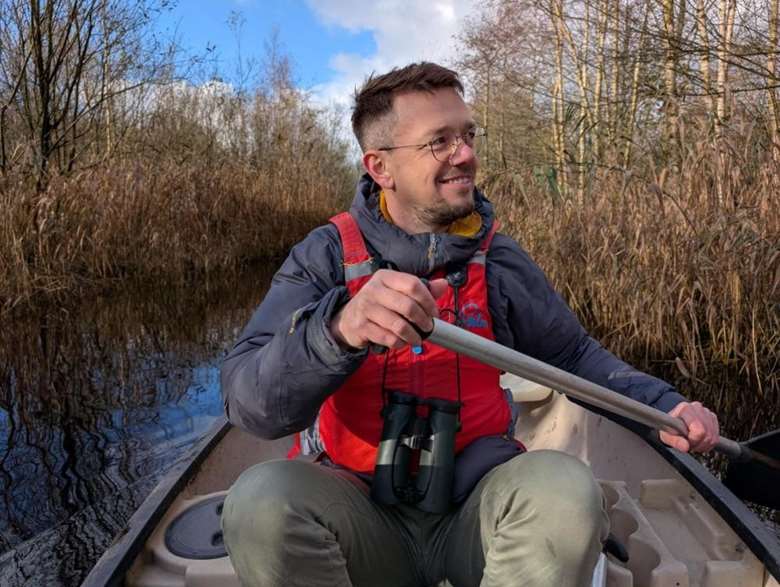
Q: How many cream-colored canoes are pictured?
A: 1